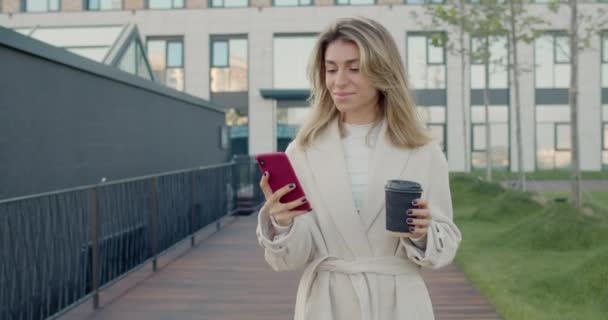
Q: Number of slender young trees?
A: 4